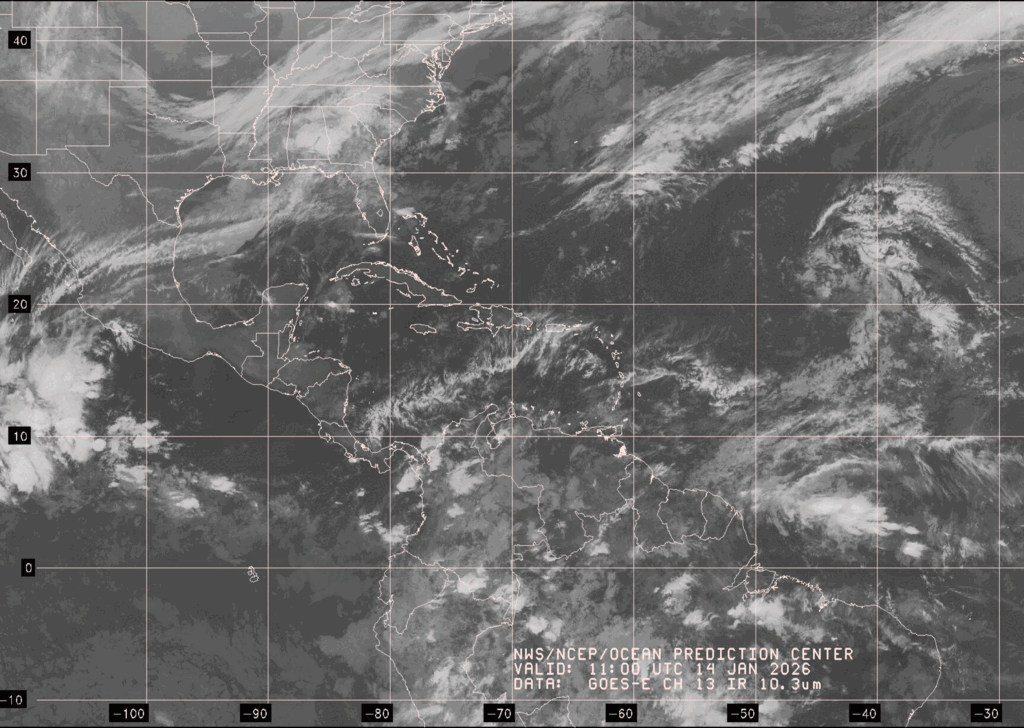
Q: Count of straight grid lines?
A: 14